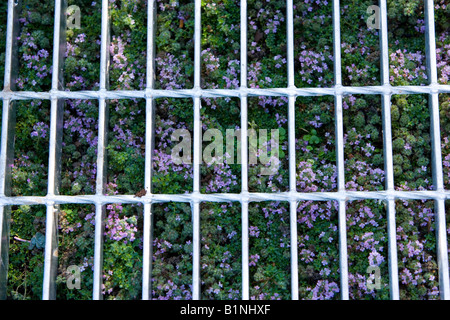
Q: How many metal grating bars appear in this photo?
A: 12